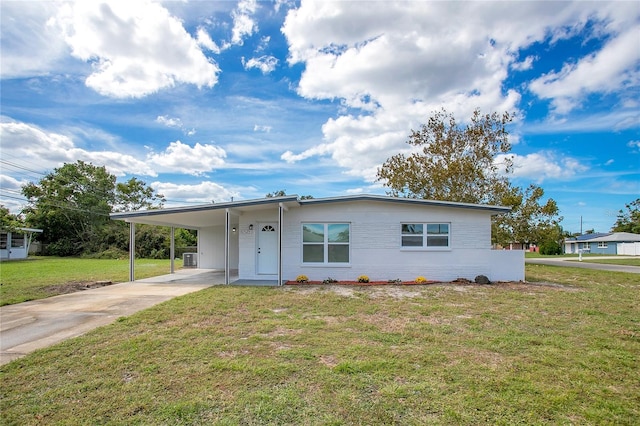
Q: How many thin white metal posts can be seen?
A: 4